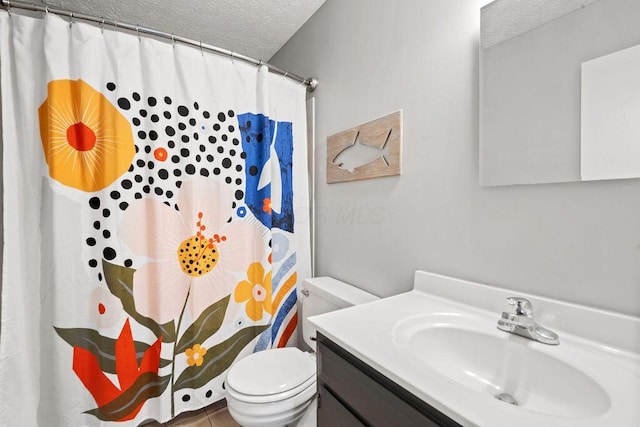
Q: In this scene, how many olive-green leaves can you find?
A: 5